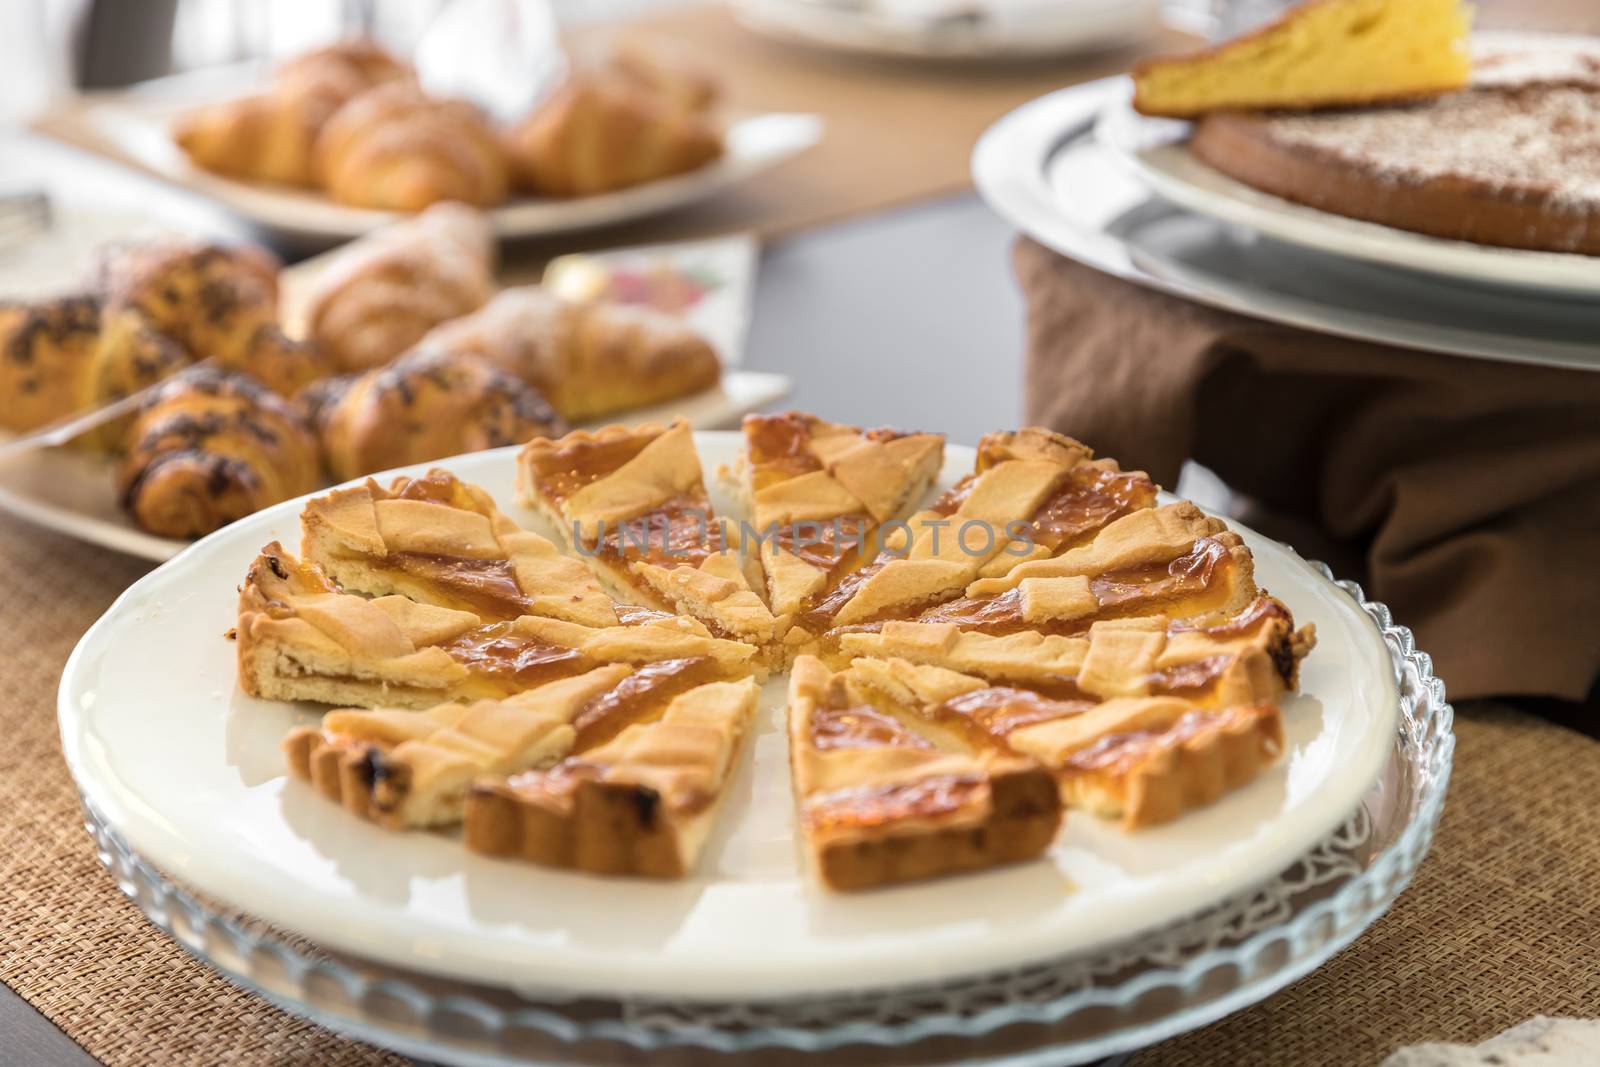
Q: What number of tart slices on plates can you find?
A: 11